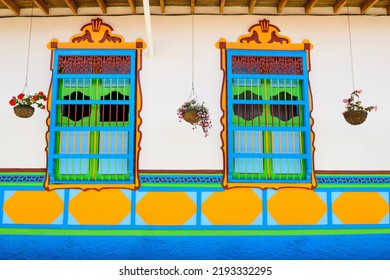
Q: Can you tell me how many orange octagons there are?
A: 6